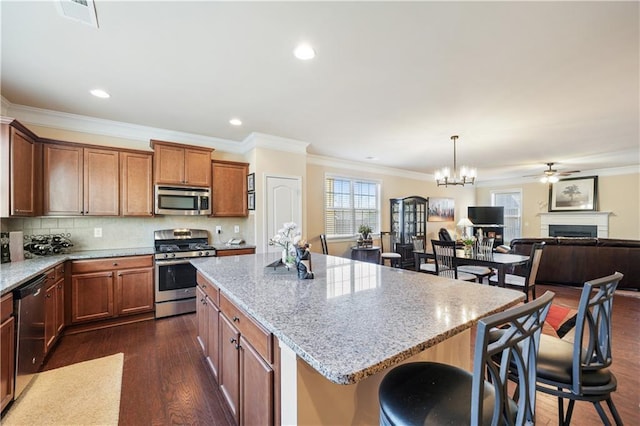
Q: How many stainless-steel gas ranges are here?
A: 1